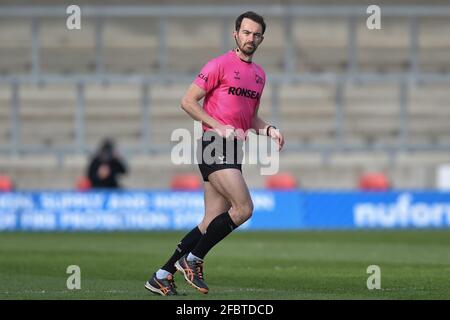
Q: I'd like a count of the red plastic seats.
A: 5